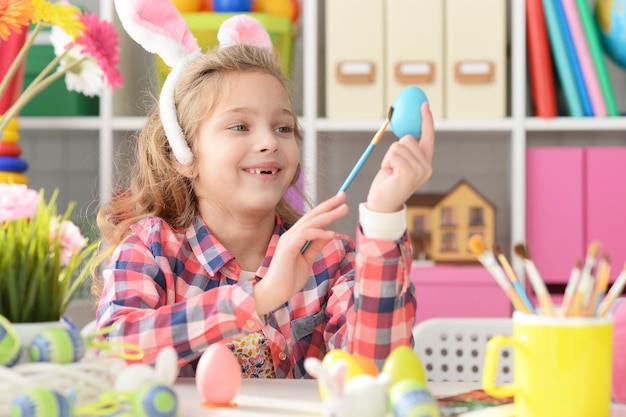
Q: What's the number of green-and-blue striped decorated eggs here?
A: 5